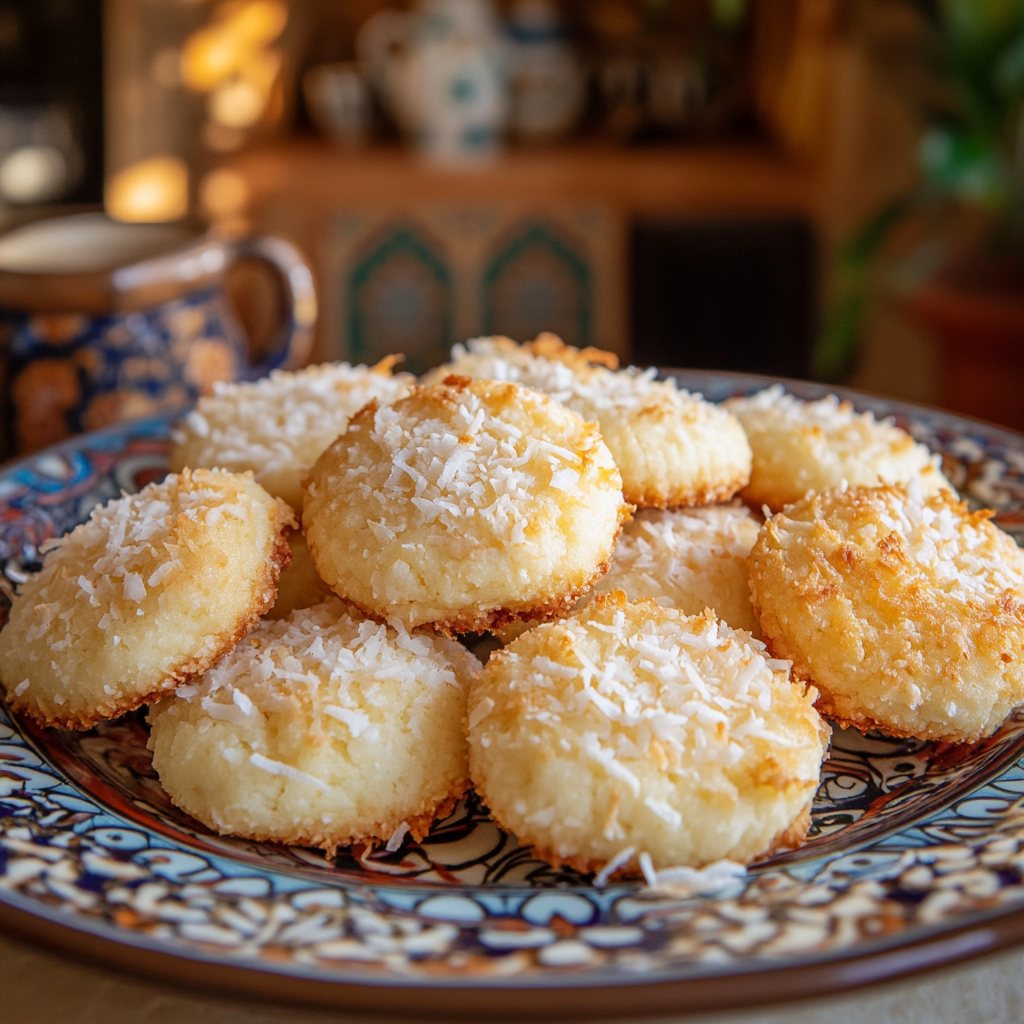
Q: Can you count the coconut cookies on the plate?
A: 9